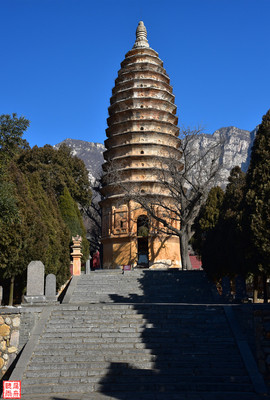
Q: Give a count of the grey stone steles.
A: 2